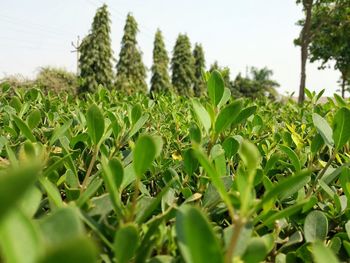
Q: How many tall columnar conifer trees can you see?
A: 5